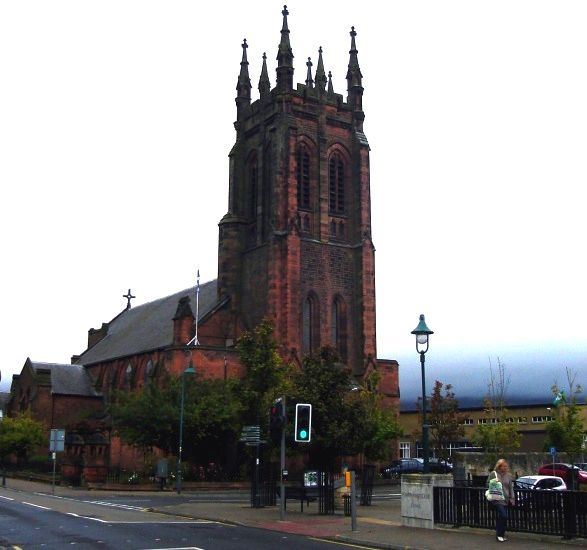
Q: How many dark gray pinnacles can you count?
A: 7